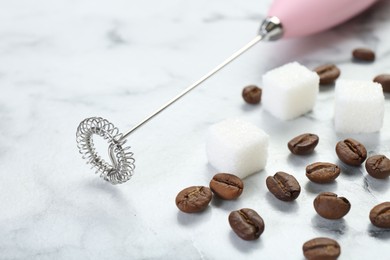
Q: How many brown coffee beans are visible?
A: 15